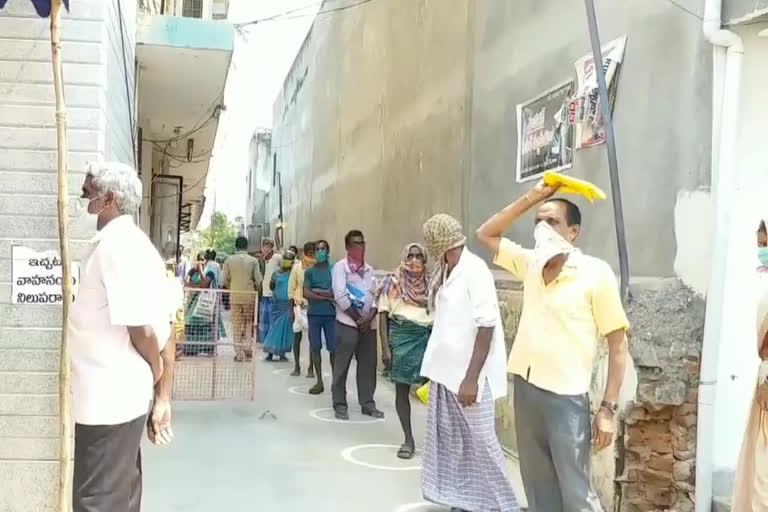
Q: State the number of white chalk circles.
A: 5